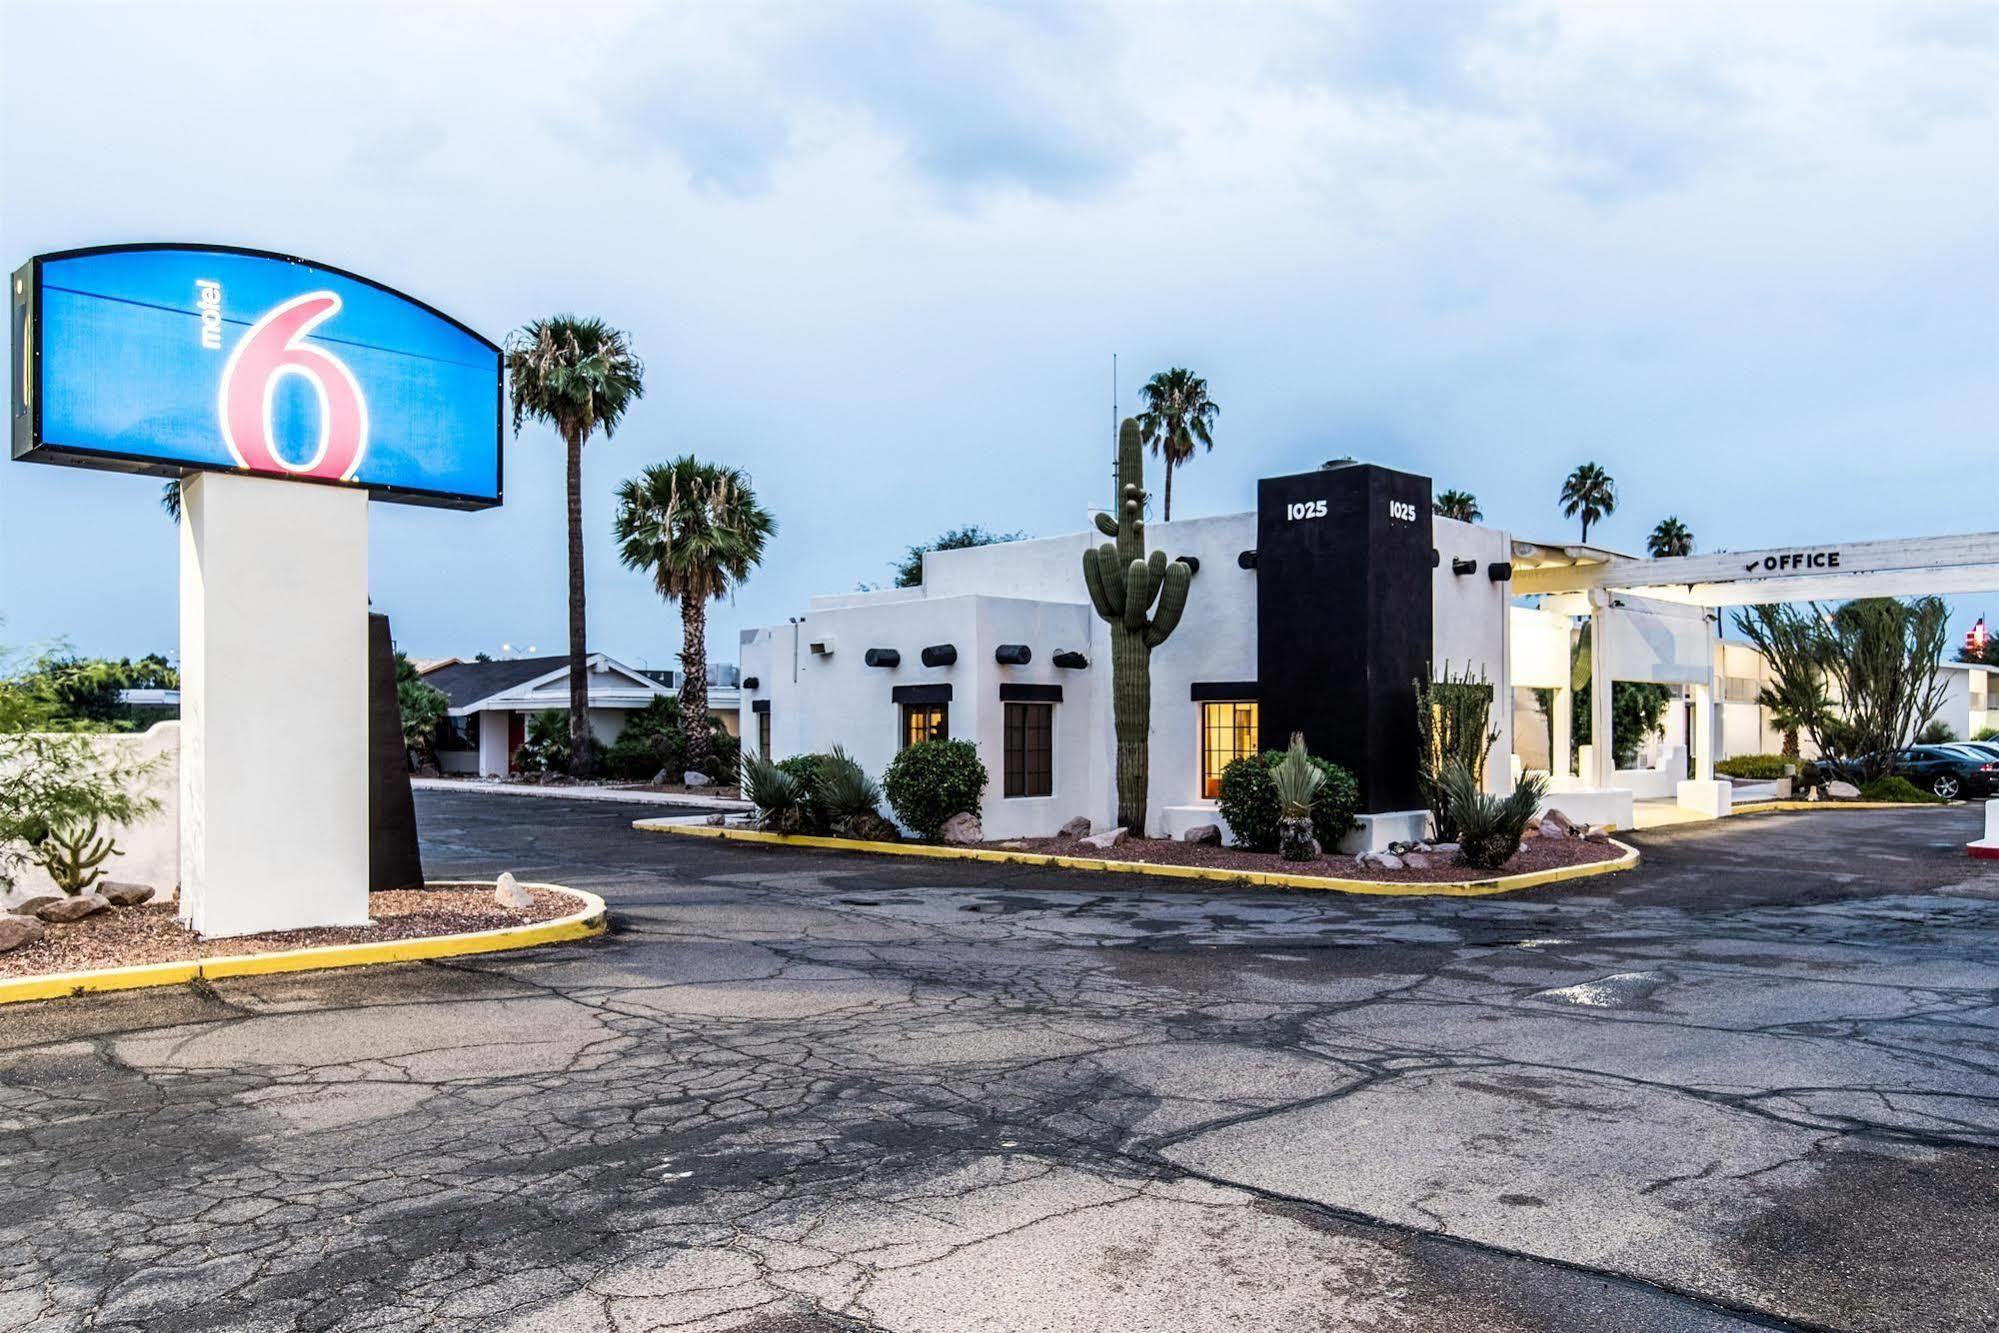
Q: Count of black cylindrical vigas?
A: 10